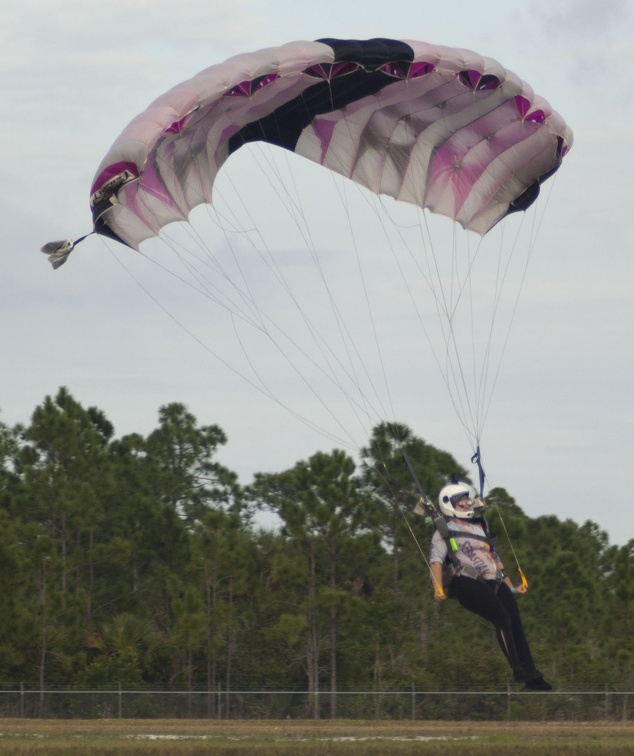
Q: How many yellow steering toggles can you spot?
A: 2